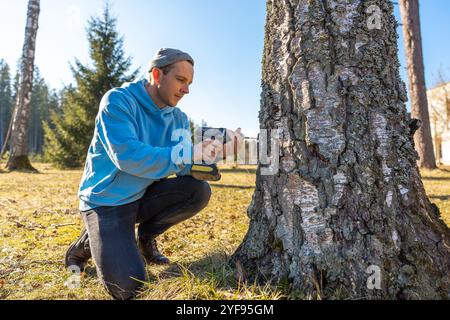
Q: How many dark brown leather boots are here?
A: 2